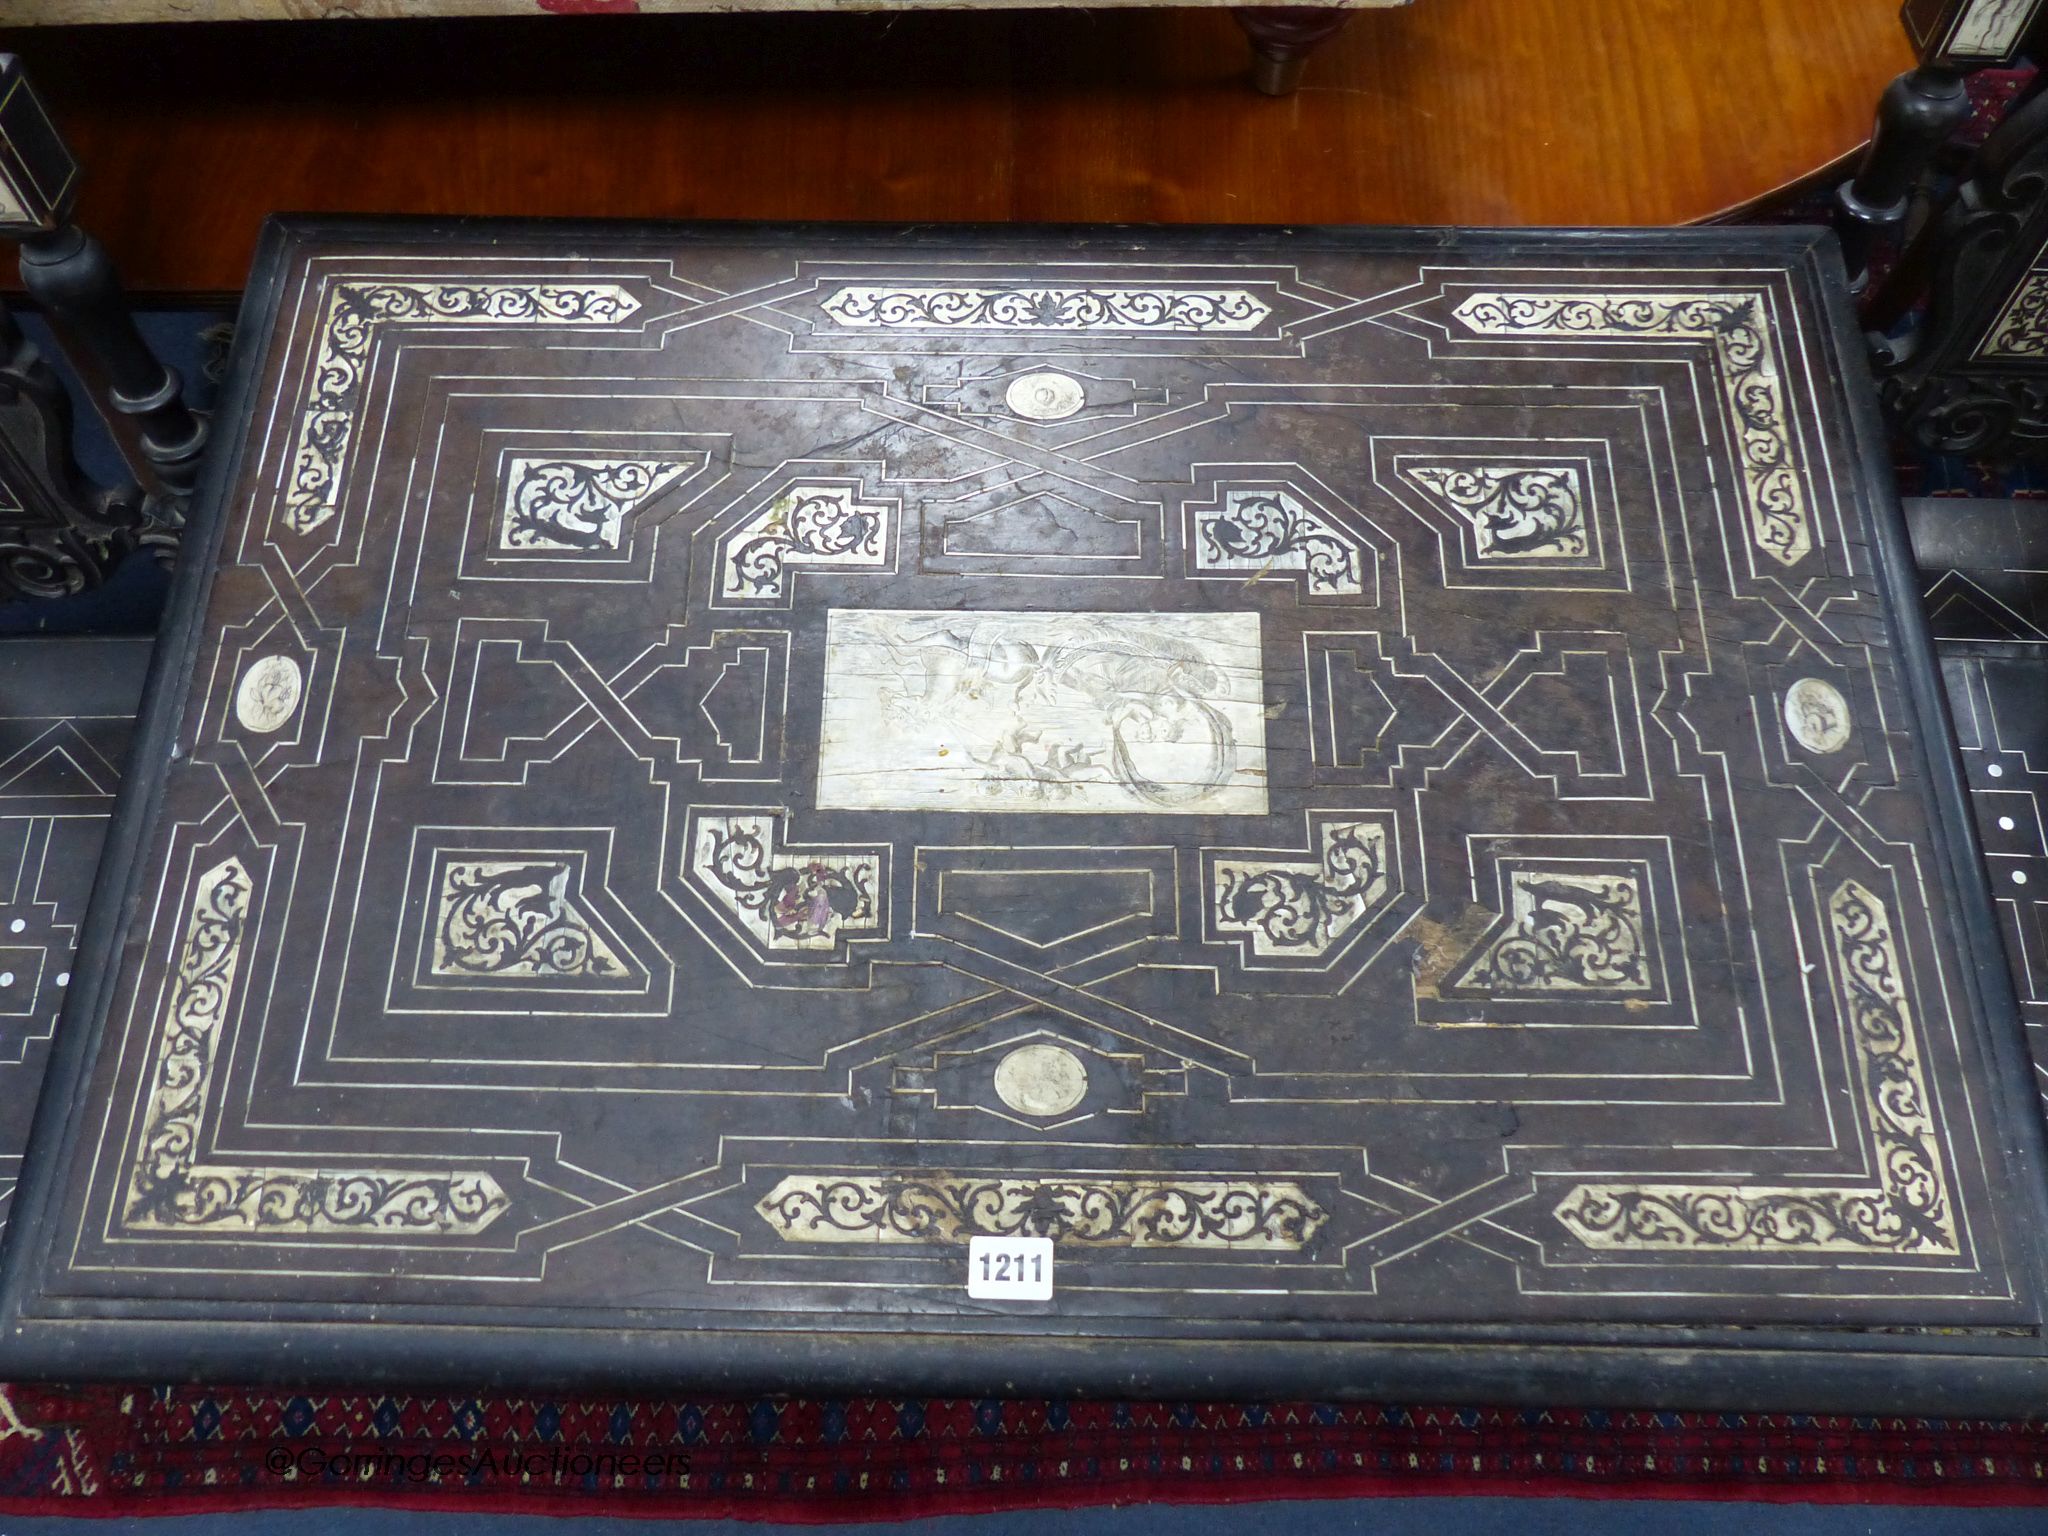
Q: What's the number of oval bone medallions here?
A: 4